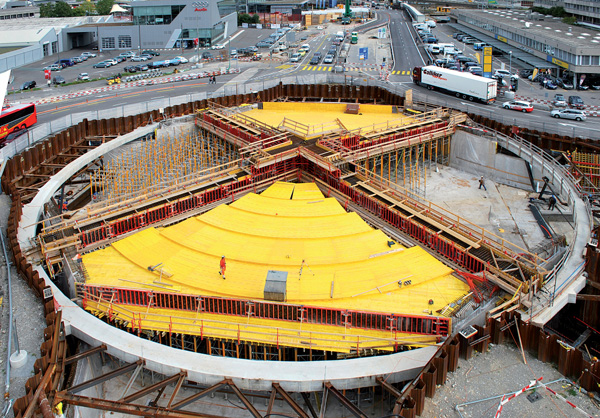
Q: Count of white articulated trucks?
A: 1